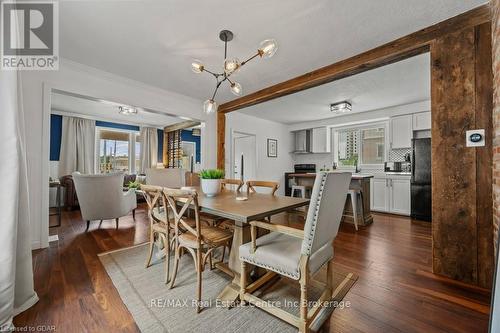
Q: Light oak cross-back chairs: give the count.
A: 4